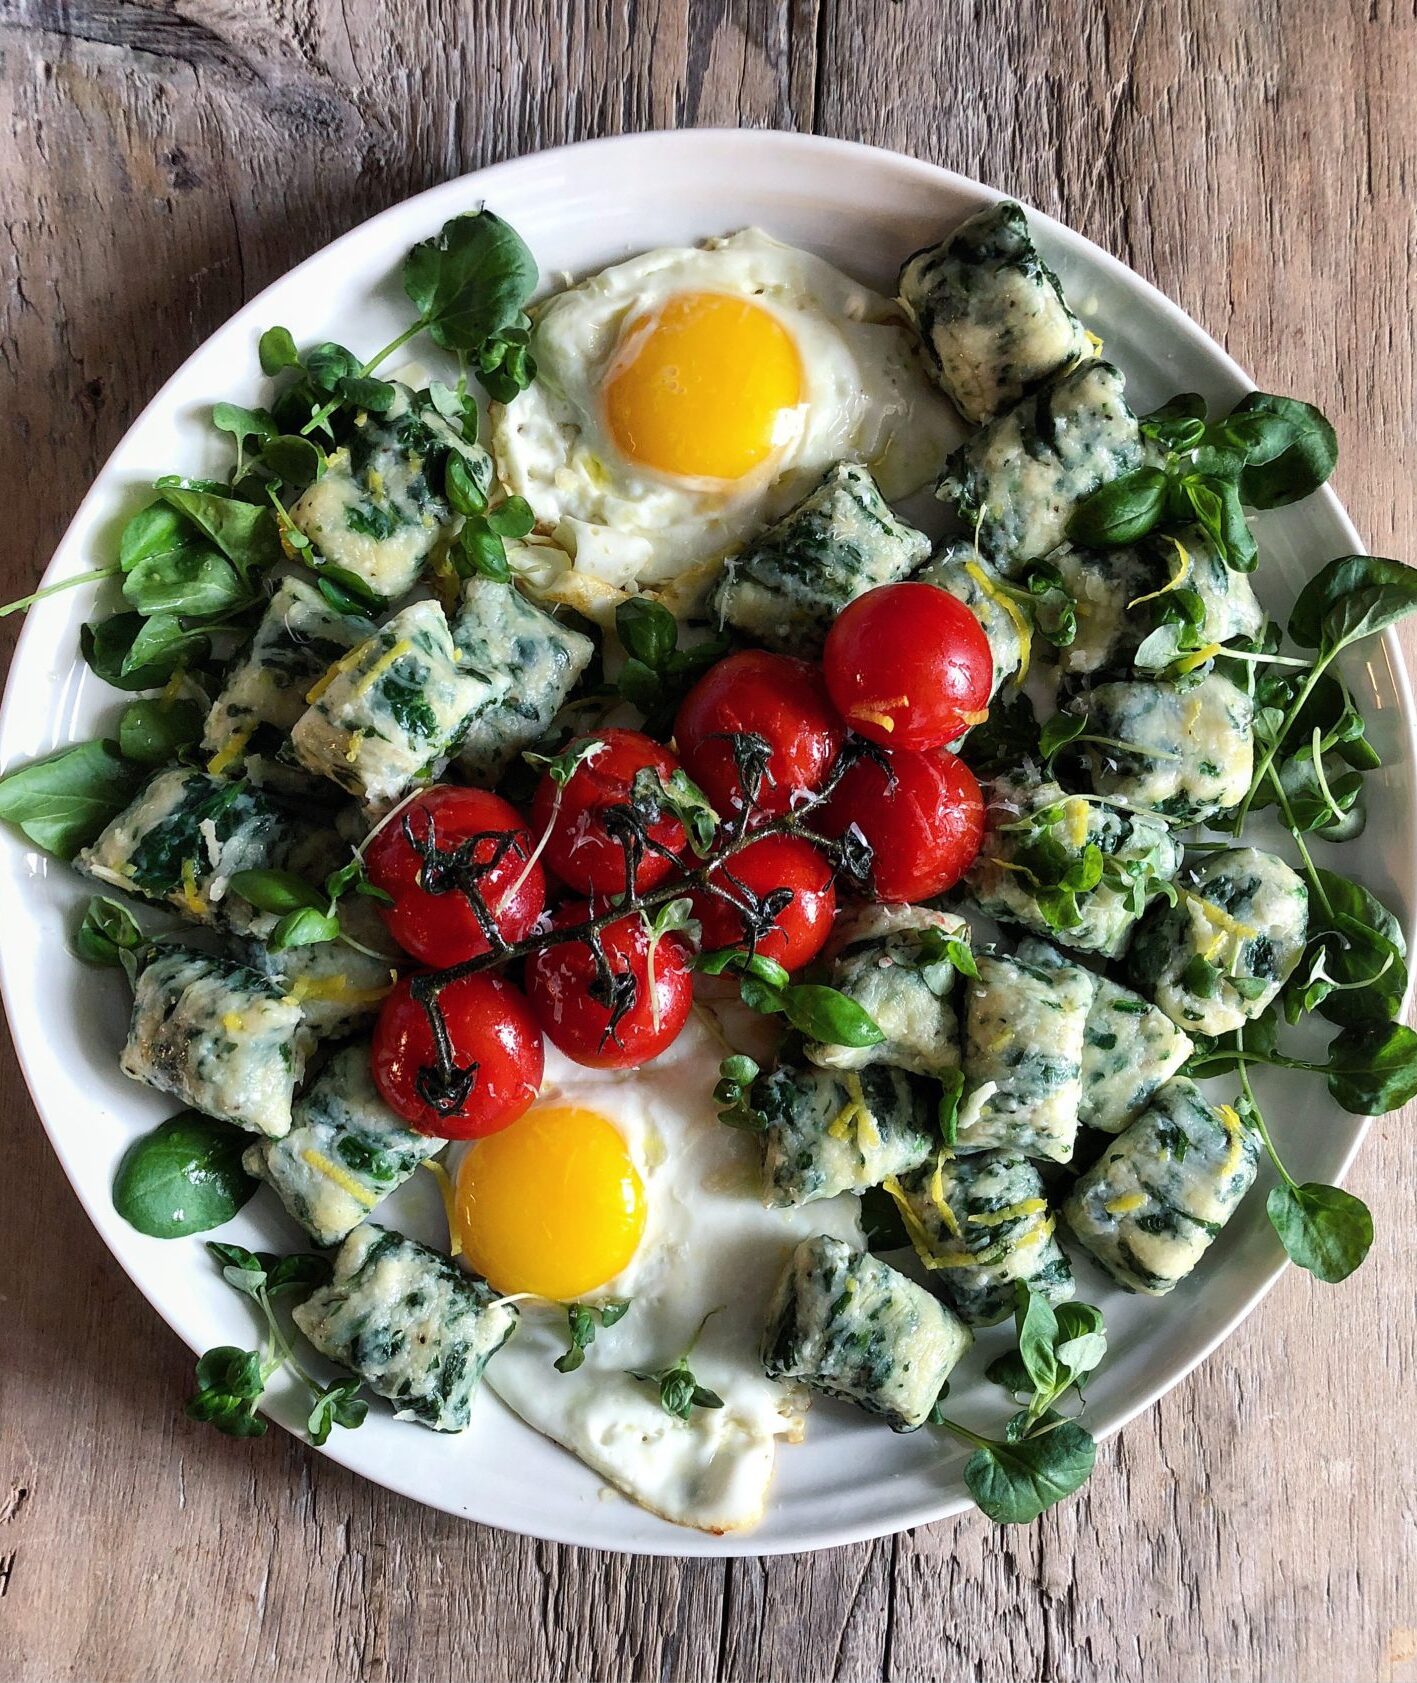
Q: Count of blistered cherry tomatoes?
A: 8